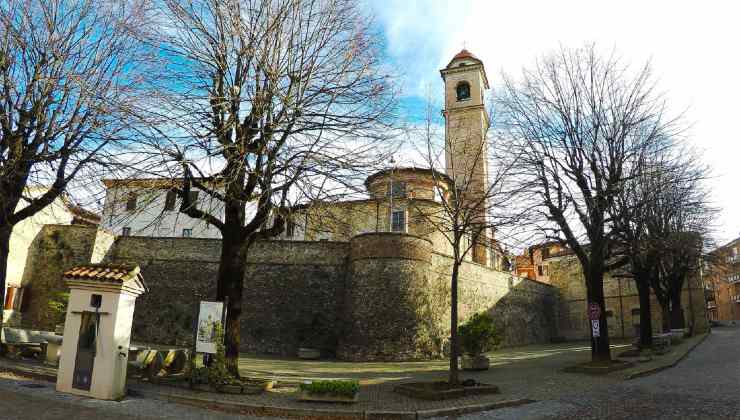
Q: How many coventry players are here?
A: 0